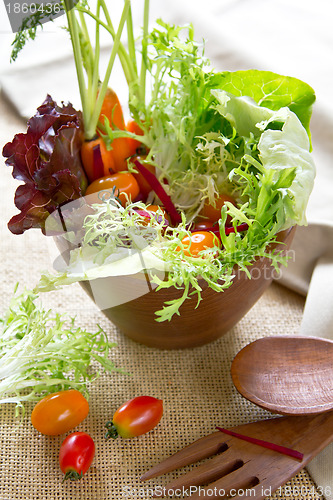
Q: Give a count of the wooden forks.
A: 1